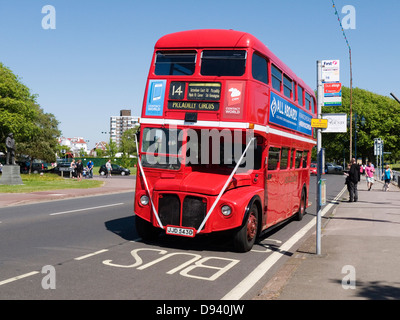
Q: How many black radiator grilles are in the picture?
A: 2